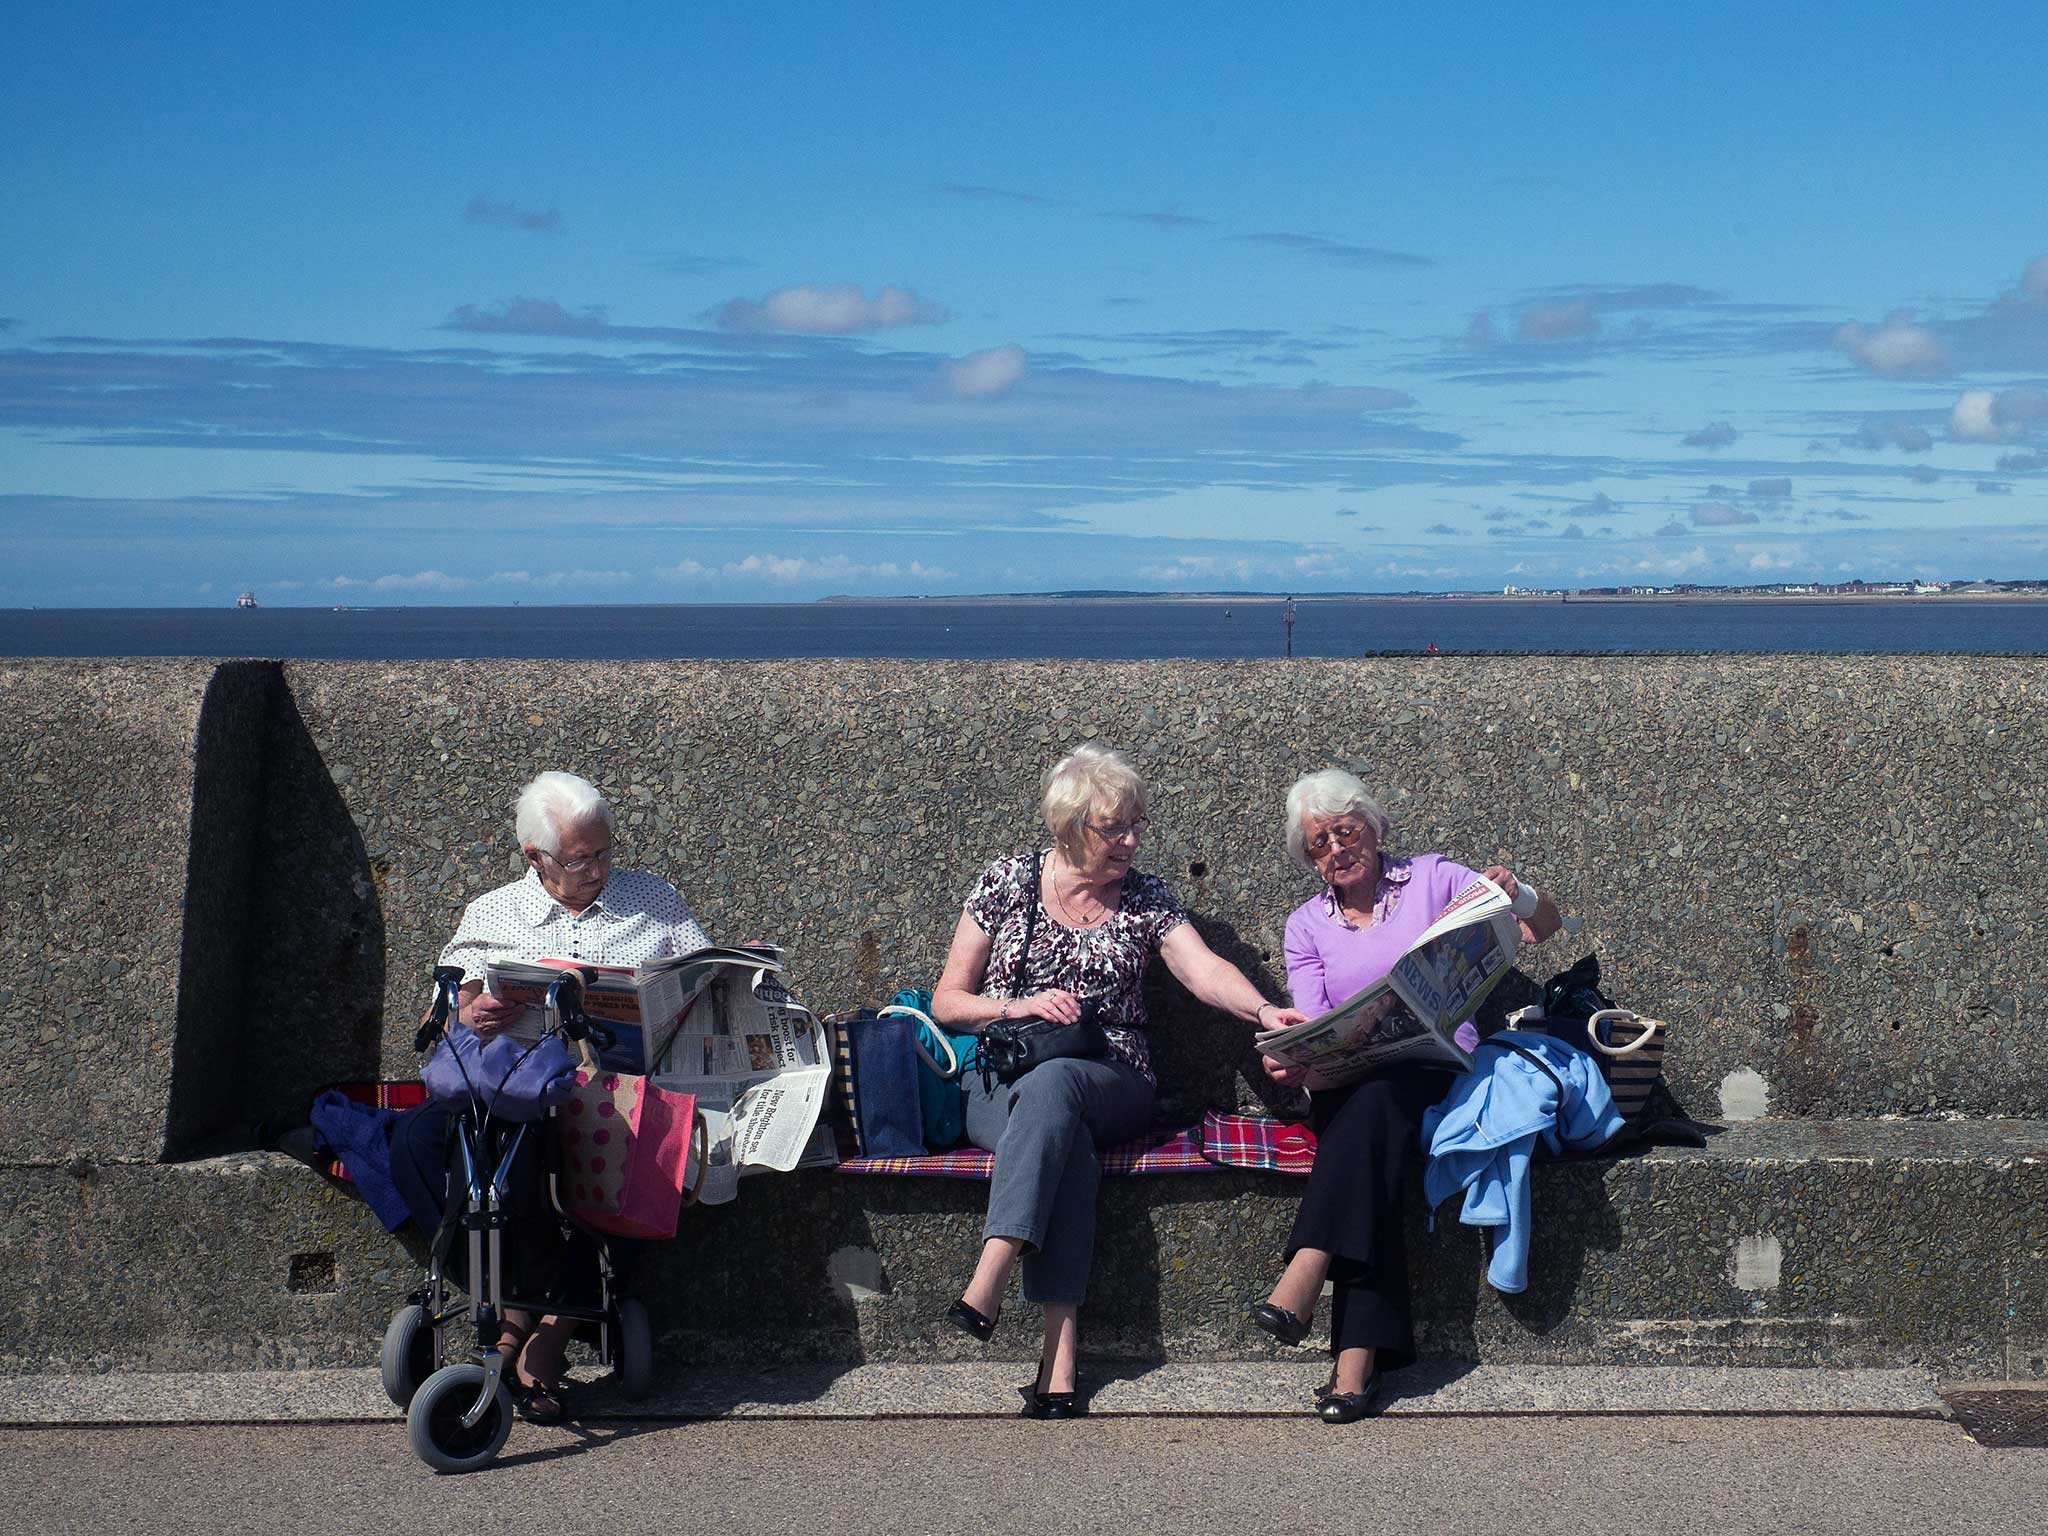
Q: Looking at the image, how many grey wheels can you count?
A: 3